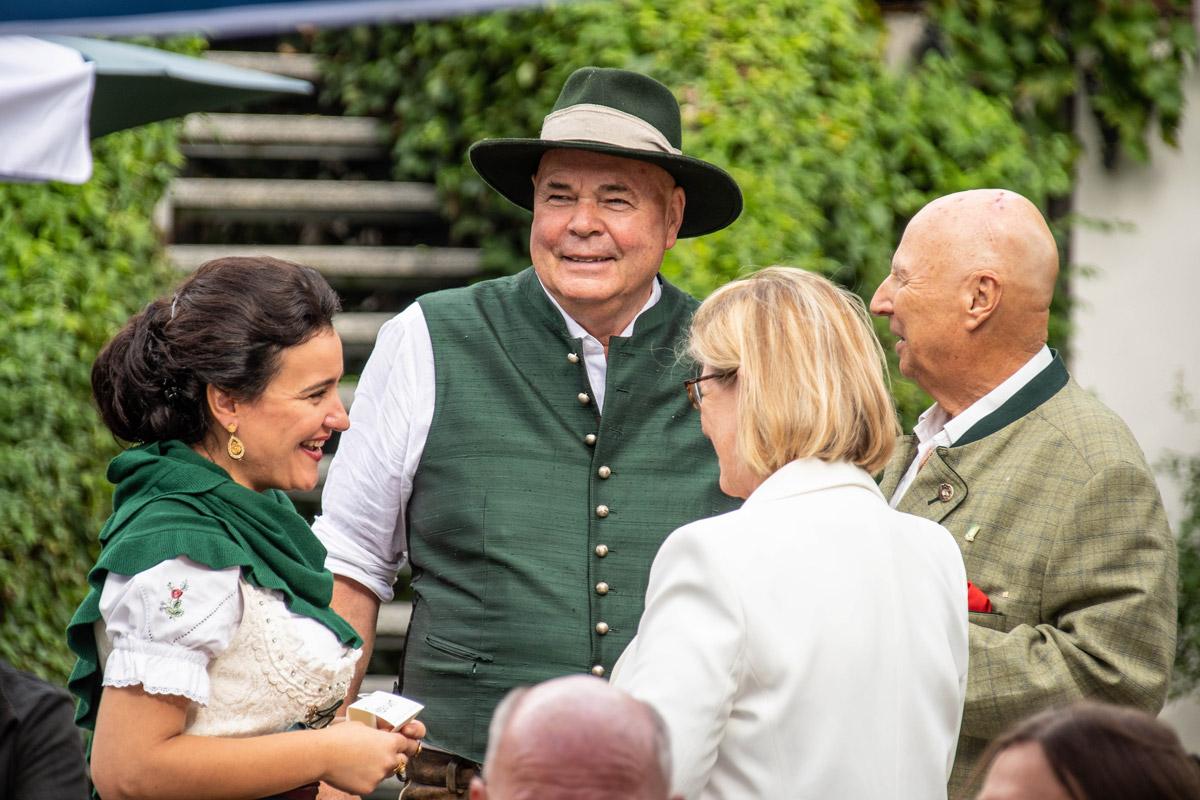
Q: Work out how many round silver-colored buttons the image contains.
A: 9